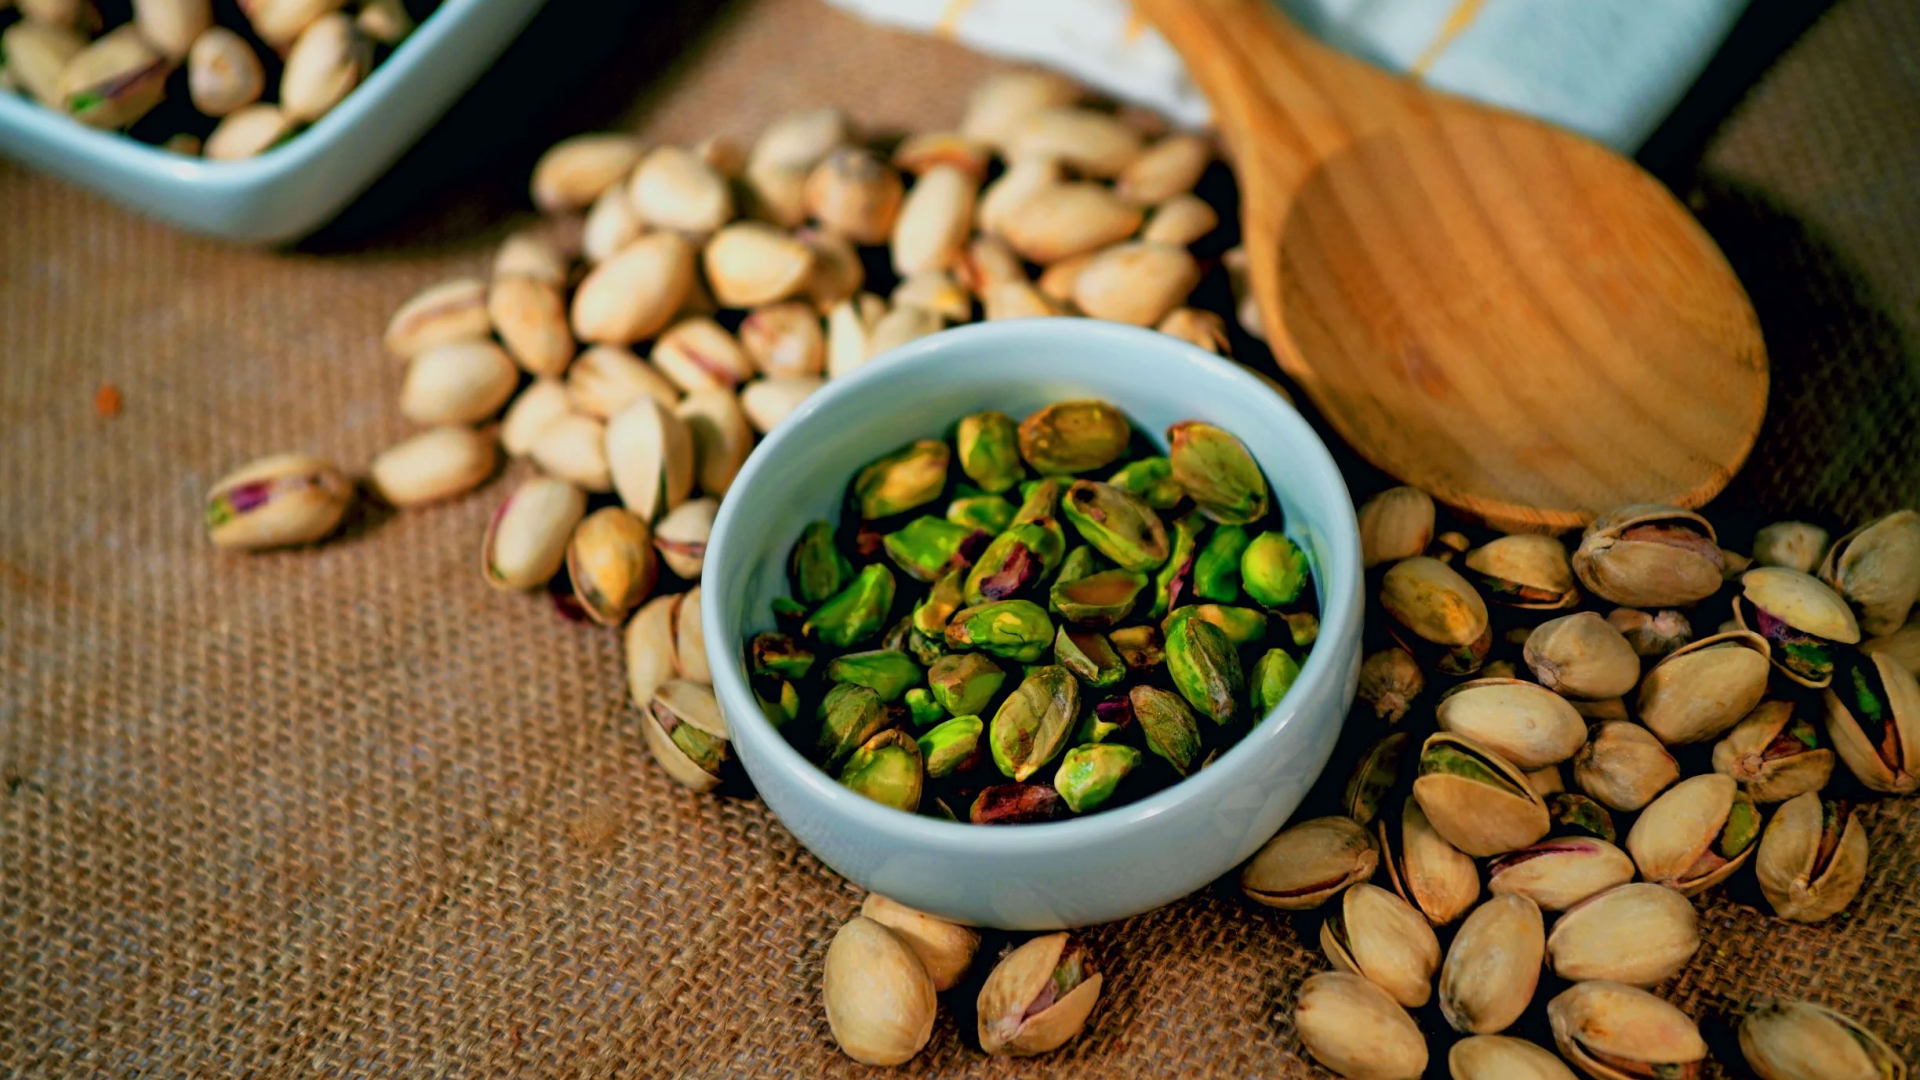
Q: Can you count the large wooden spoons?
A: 1